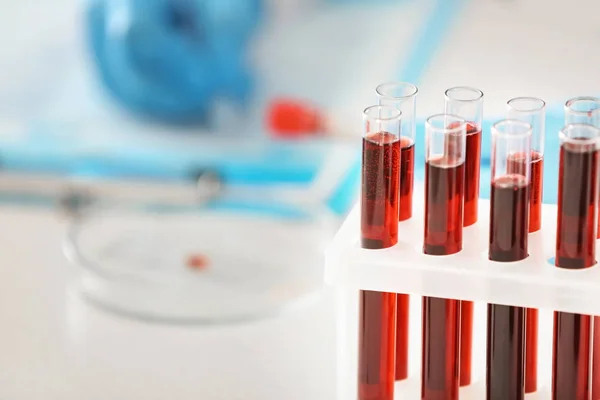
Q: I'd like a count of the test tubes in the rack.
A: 8